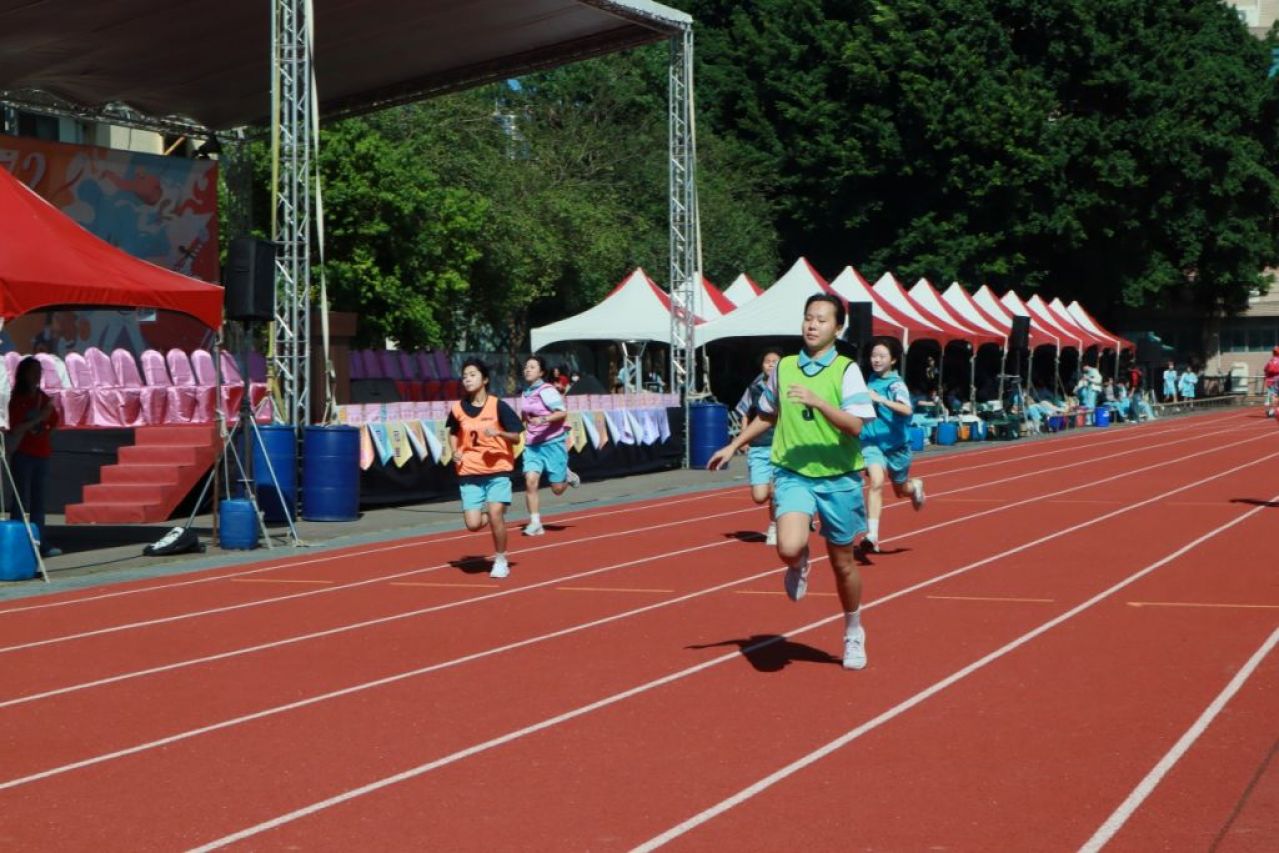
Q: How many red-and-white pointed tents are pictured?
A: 13